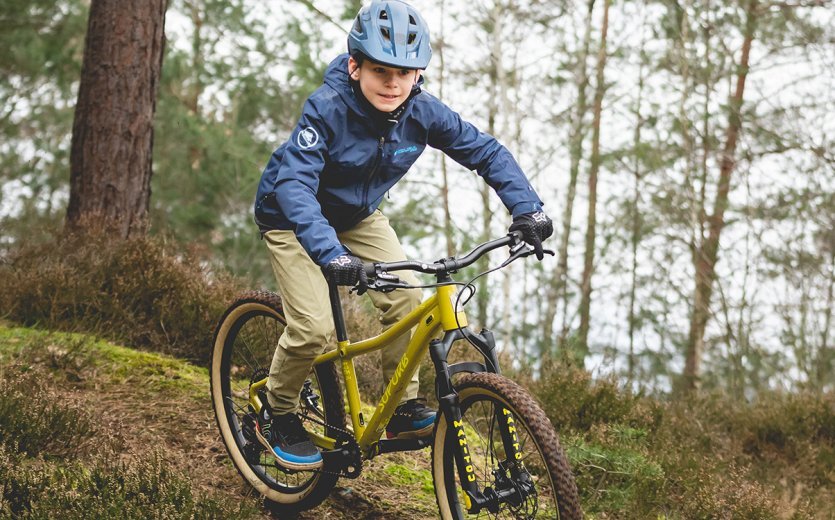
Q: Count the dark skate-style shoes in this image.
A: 2